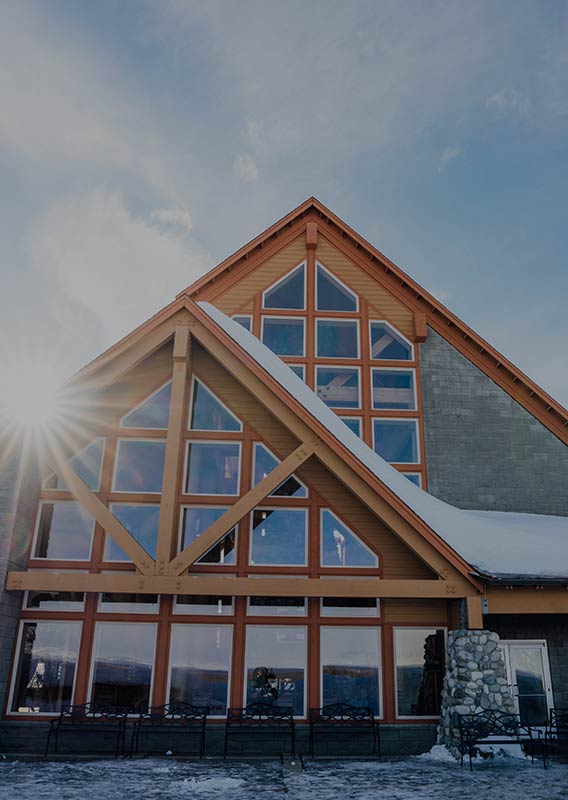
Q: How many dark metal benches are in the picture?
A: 6